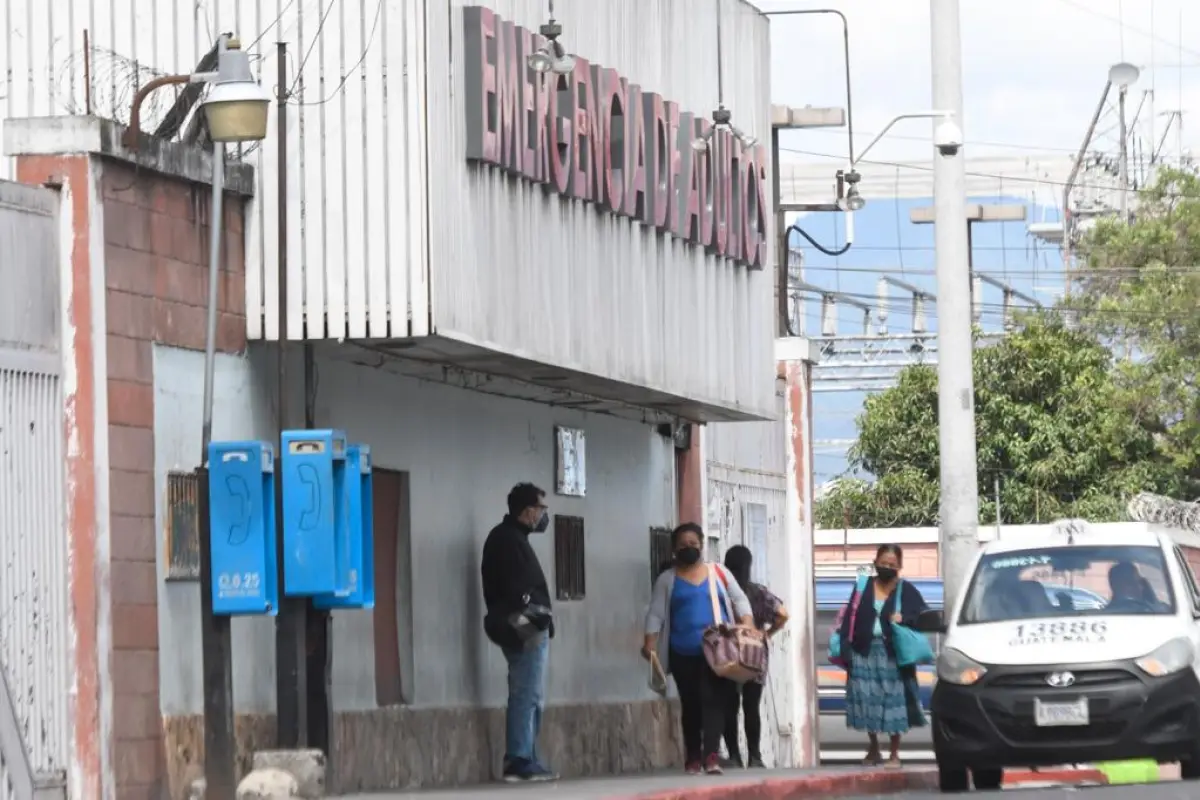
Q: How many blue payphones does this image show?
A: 3